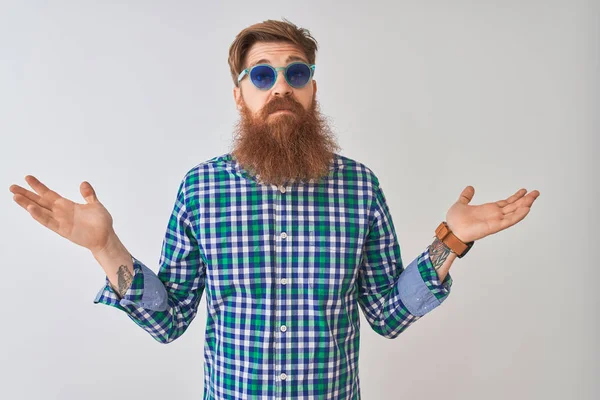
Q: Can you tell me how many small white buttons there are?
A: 5